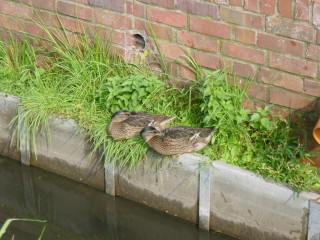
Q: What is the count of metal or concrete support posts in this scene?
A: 4